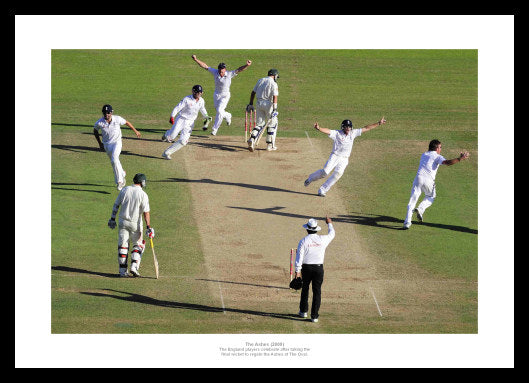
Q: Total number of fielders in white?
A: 5